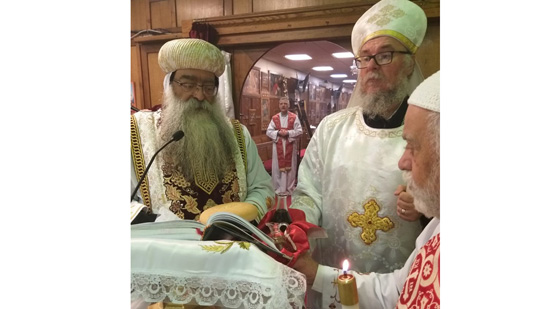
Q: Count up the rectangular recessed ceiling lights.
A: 5